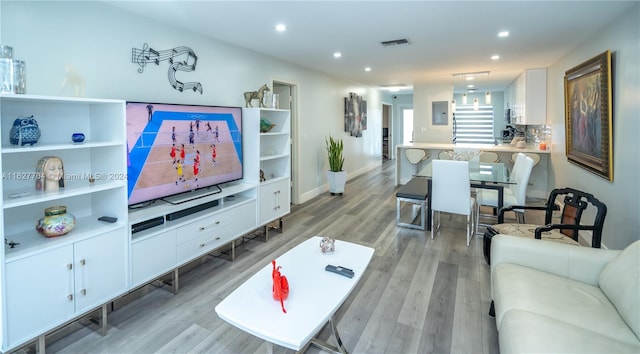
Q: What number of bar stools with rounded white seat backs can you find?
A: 4